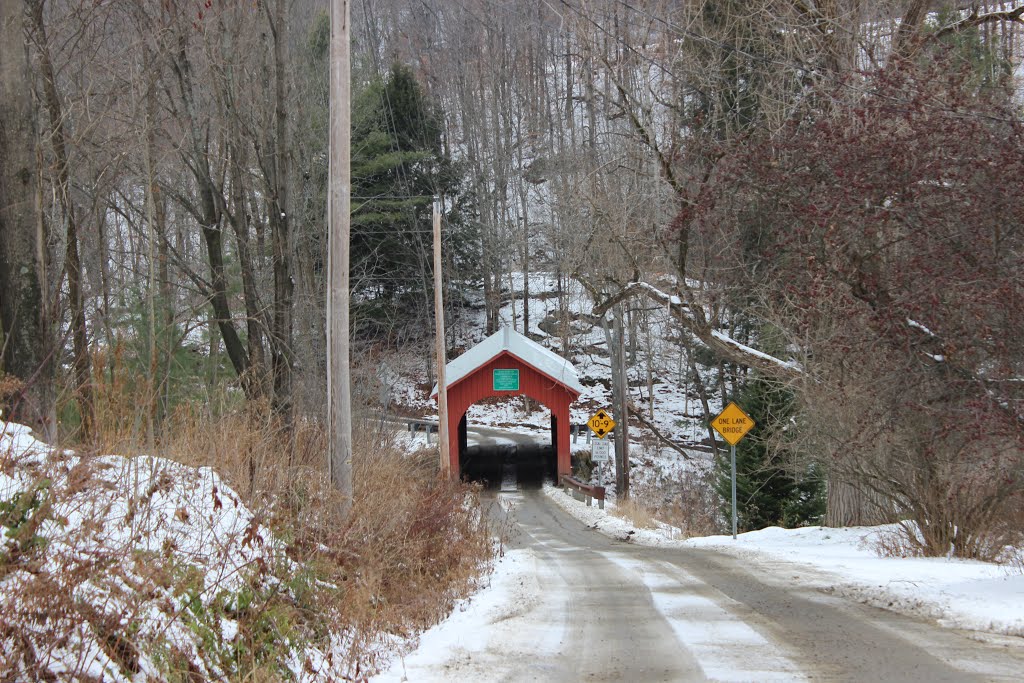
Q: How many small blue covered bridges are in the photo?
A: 0